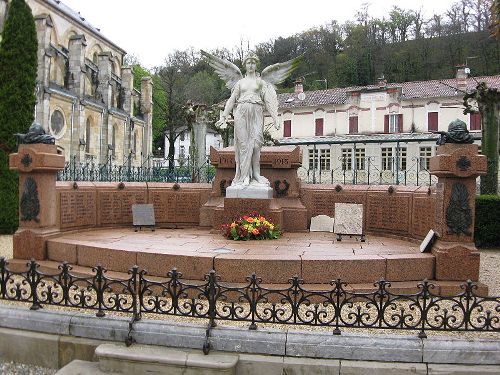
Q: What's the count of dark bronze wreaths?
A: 2